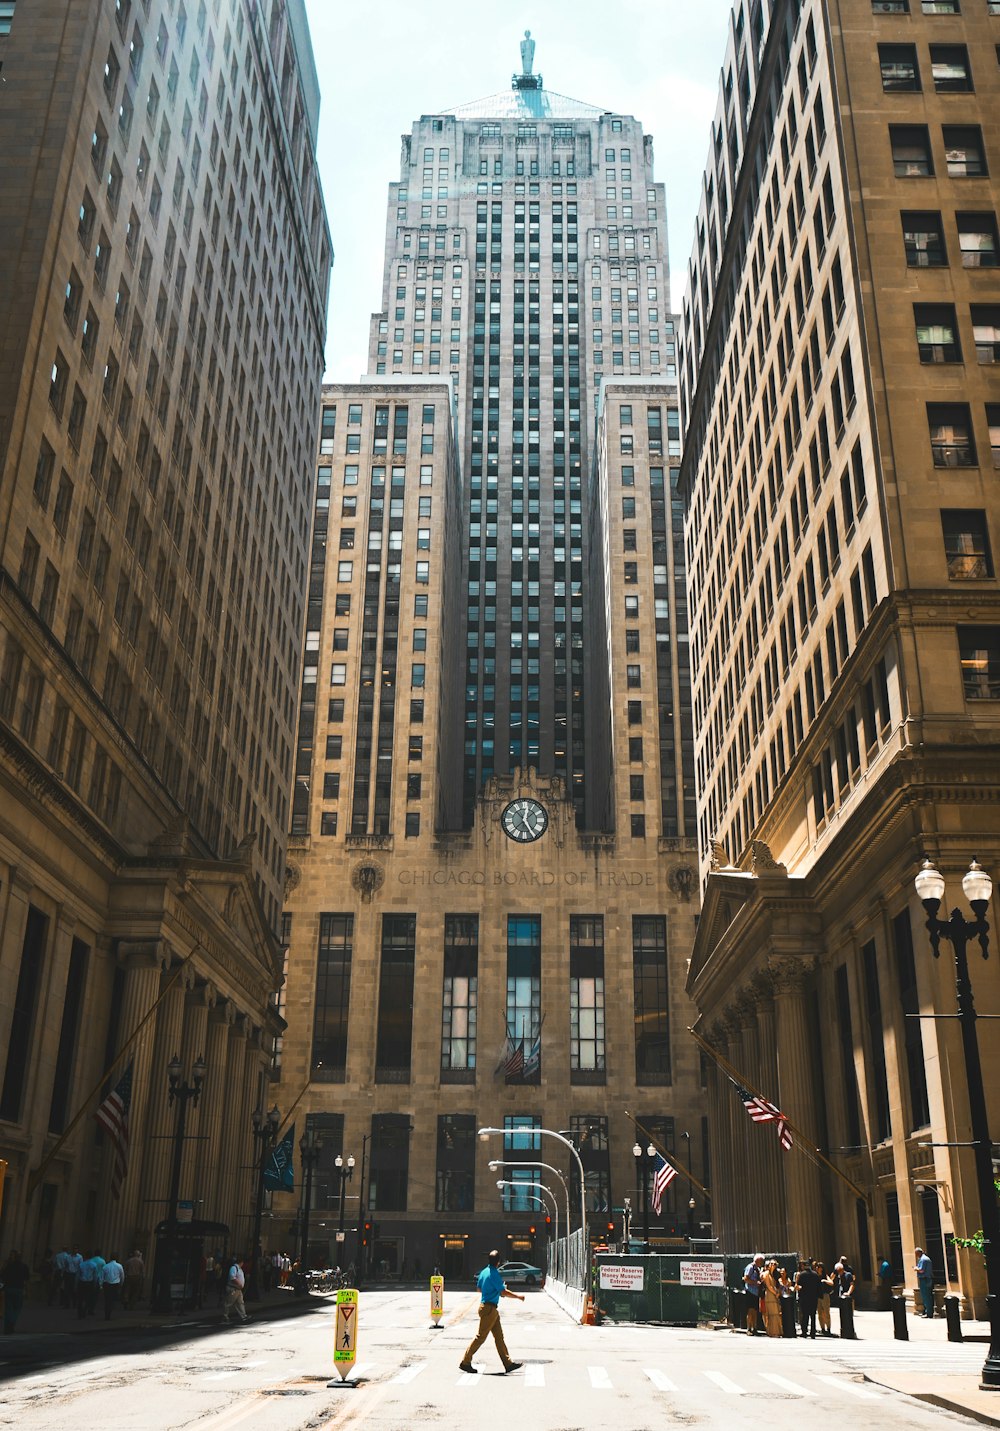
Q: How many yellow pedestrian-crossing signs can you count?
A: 2